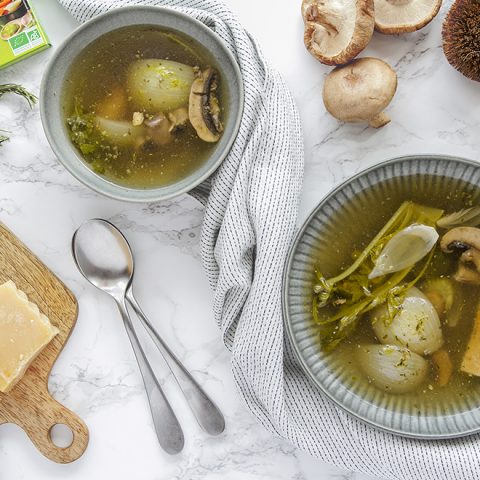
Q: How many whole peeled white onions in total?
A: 3